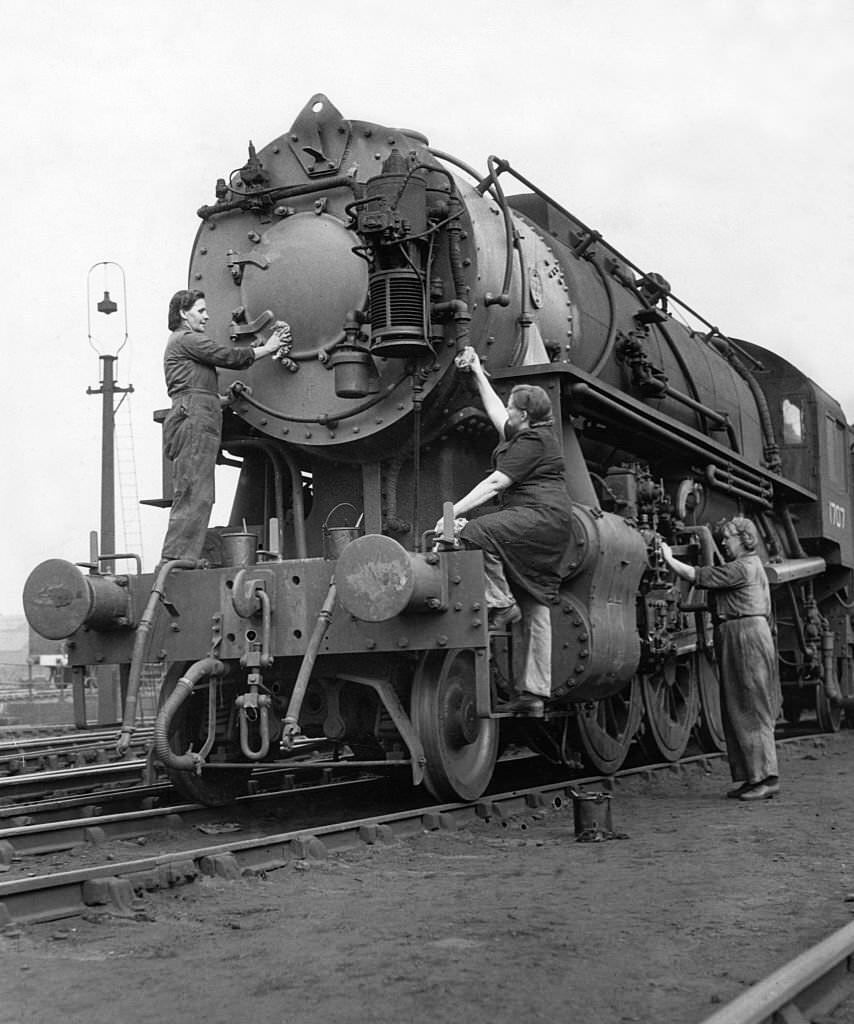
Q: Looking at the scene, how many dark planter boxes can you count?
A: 0